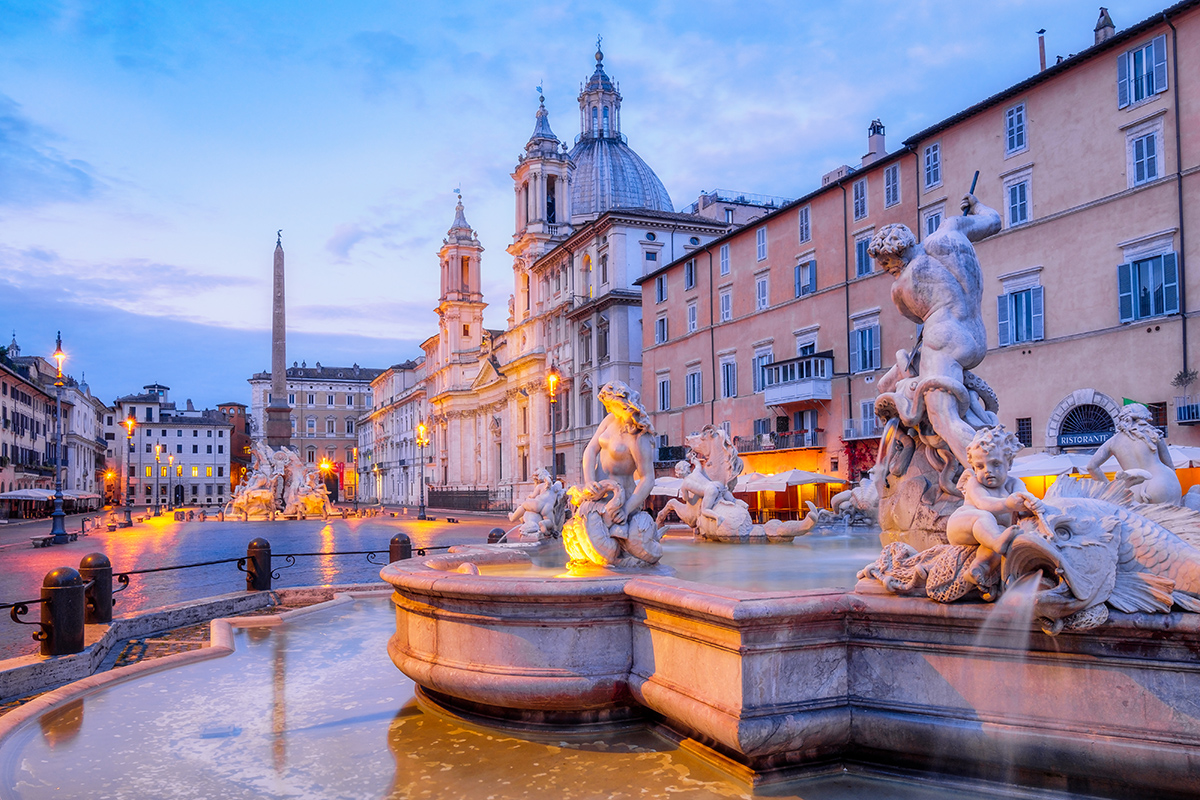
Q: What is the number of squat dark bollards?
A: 5